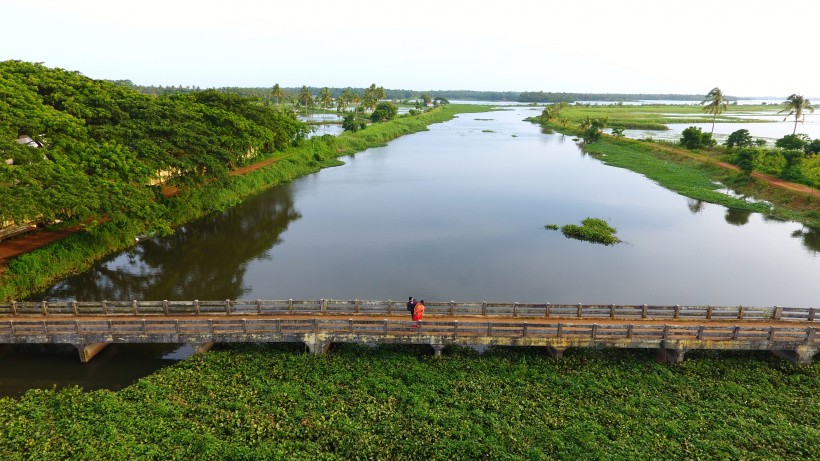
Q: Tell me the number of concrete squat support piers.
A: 7